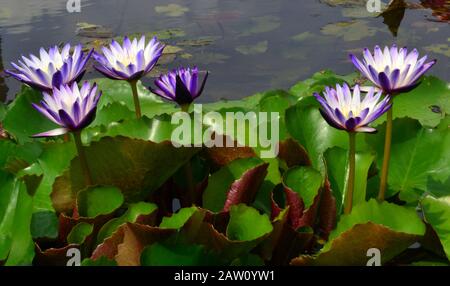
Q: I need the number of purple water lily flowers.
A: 6